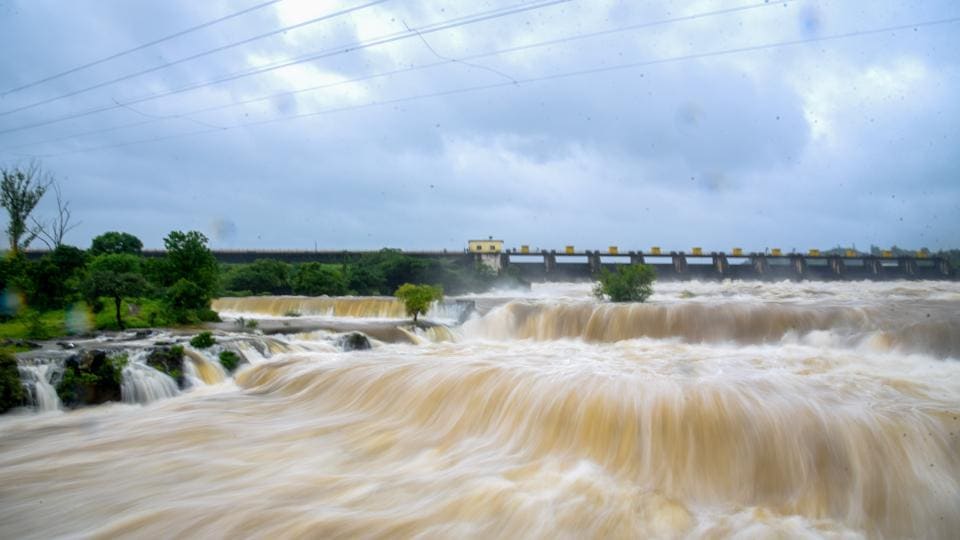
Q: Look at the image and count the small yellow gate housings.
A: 11